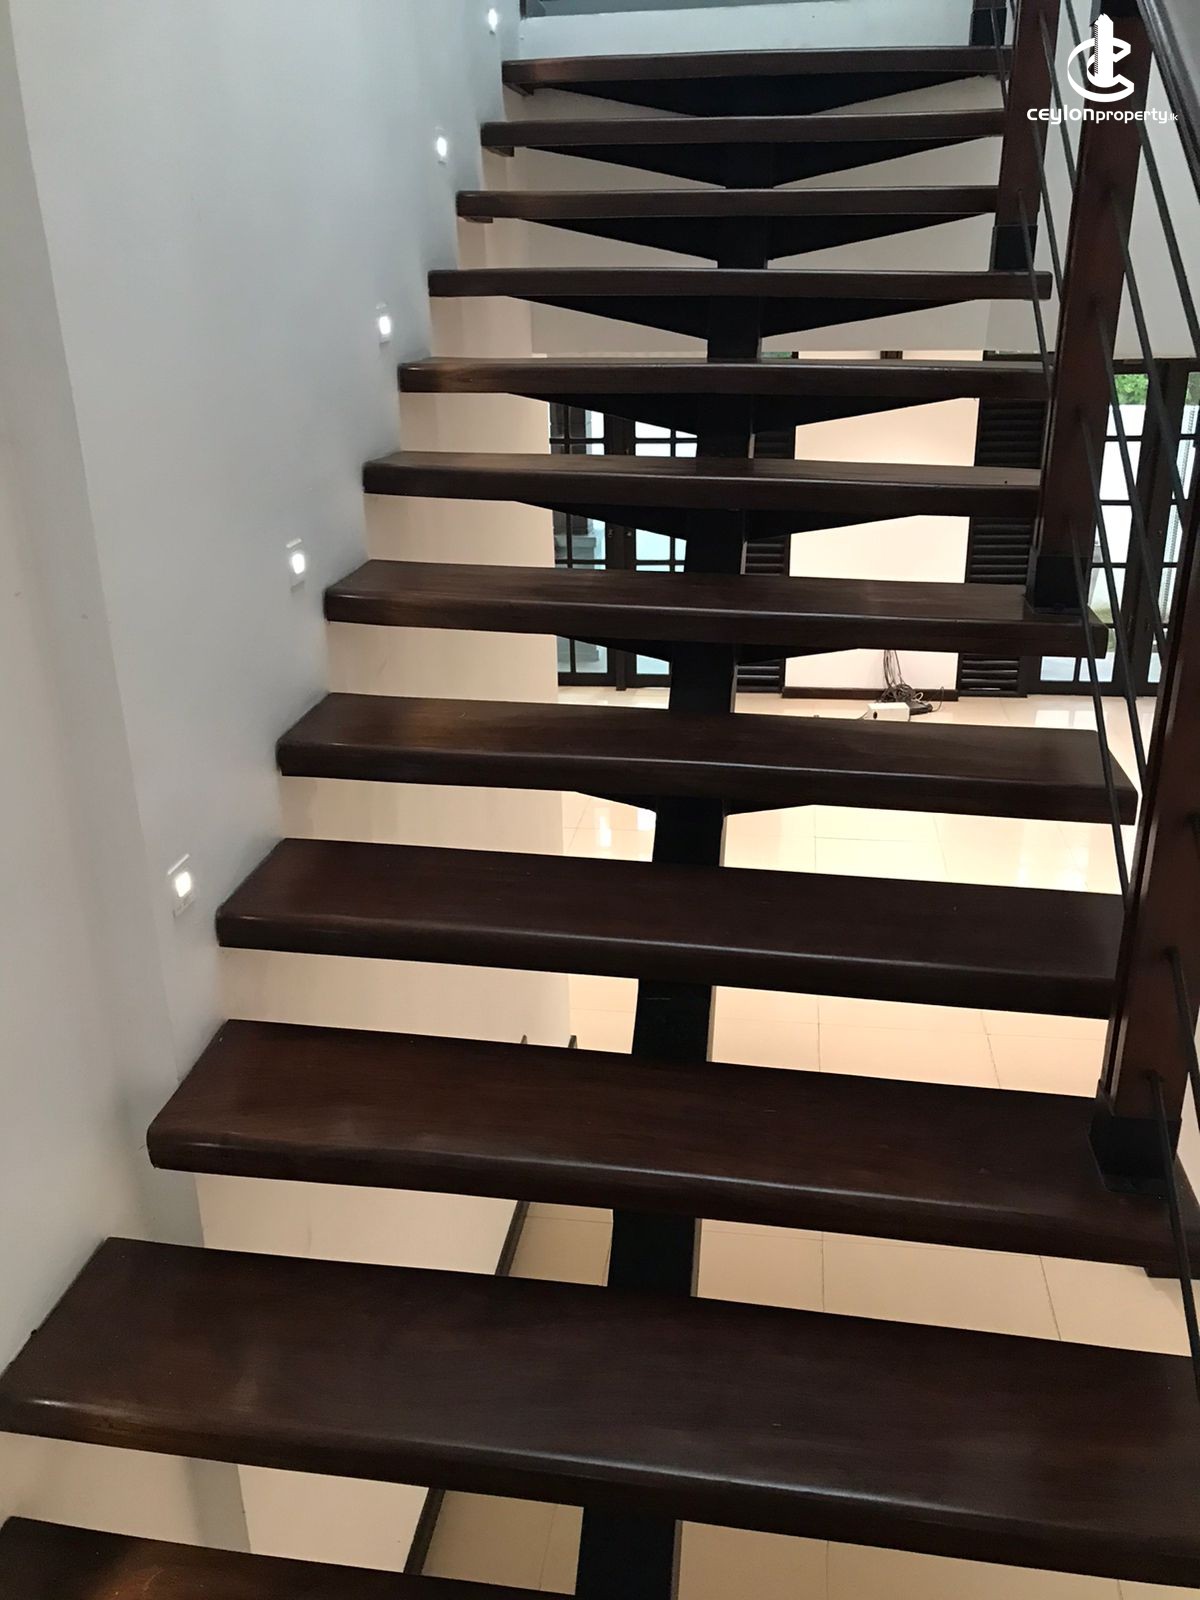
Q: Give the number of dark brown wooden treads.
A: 12